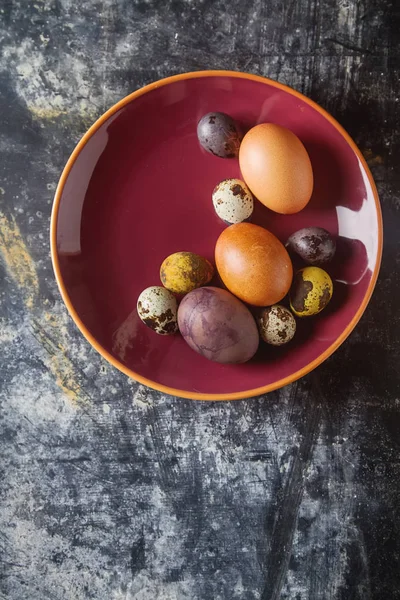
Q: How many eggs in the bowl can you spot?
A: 10